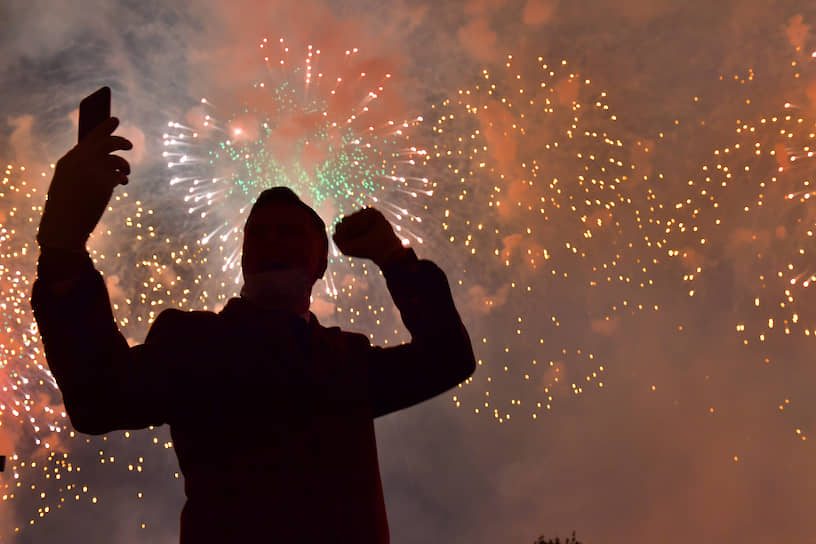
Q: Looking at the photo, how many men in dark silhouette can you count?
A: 1